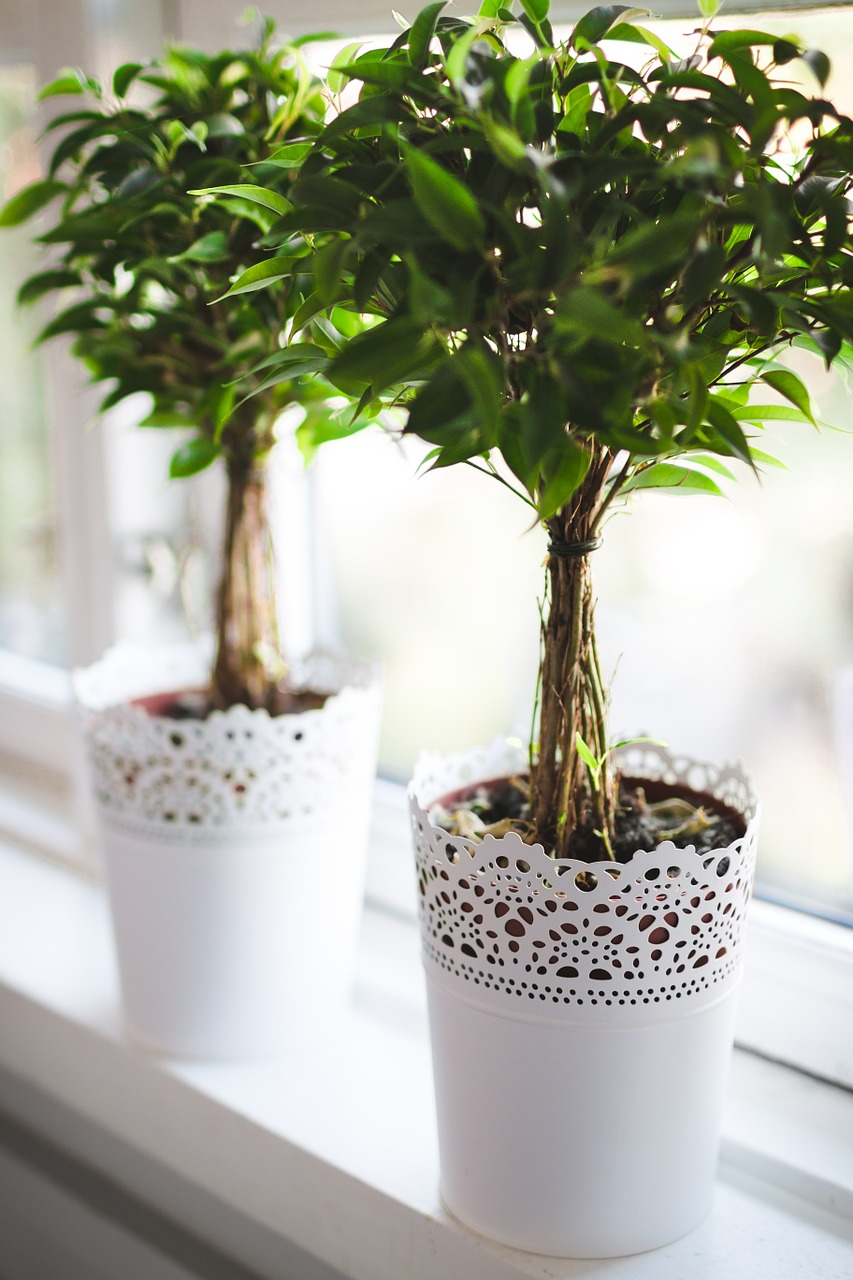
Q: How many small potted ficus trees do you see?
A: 2